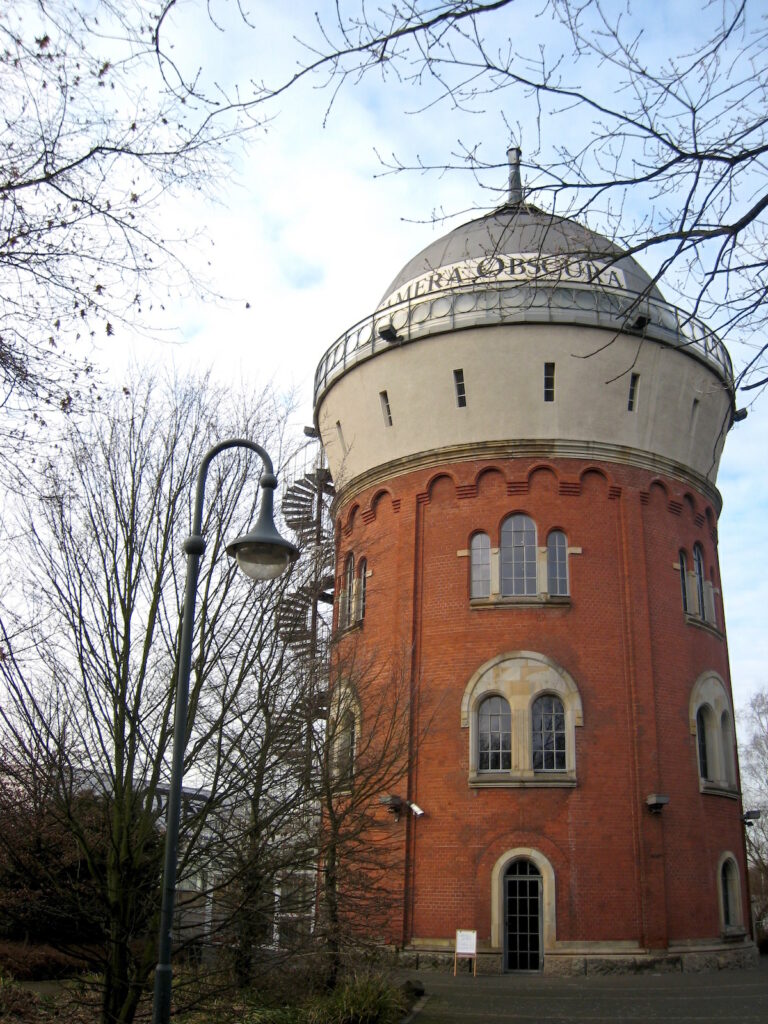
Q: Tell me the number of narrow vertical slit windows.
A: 6